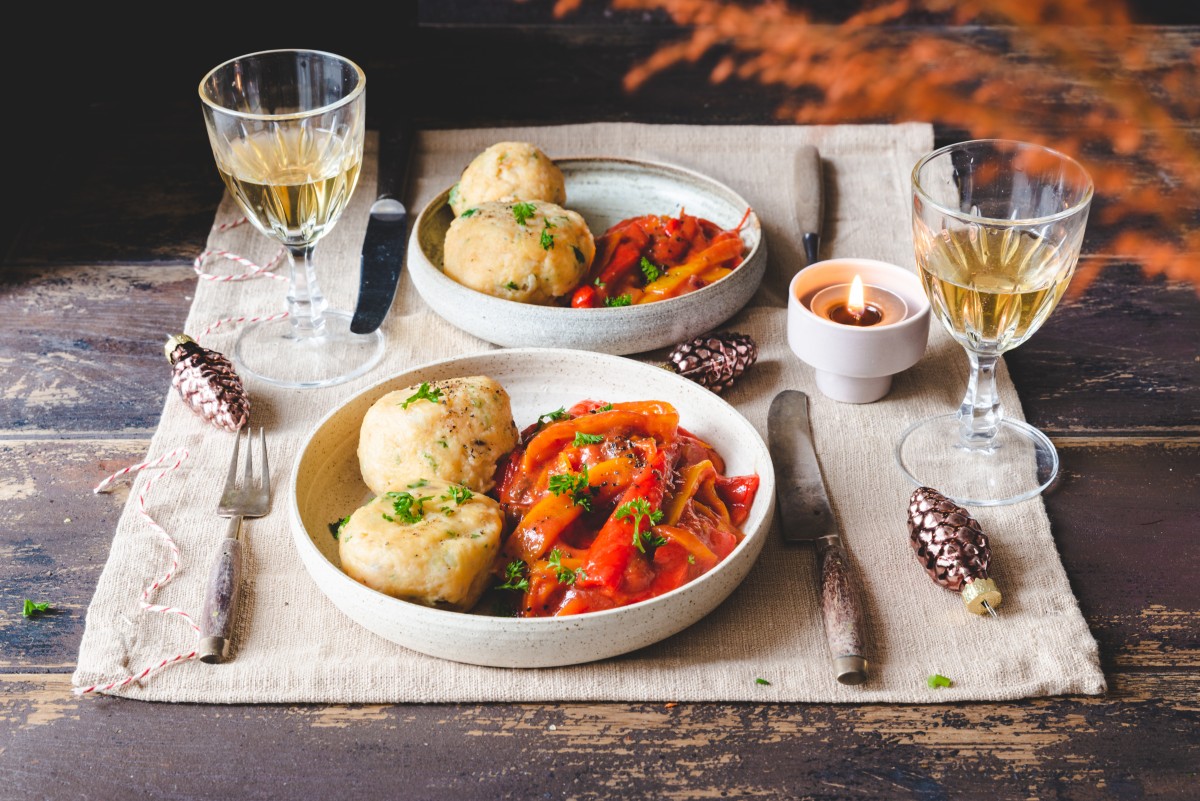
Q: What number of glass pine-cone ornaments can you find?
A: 3